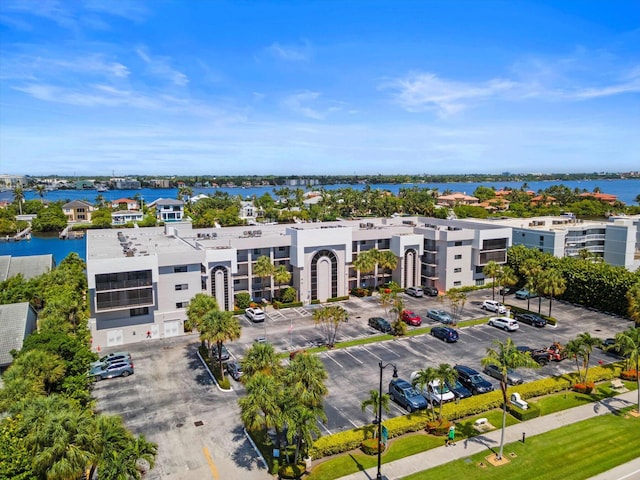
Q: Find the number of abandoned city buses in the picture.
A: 0